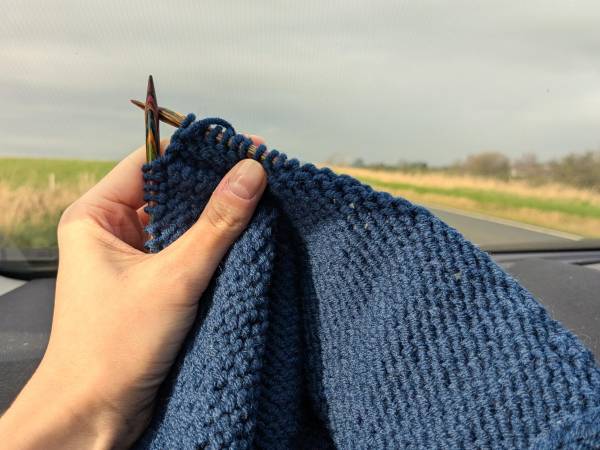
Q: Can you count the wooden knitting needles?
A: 2